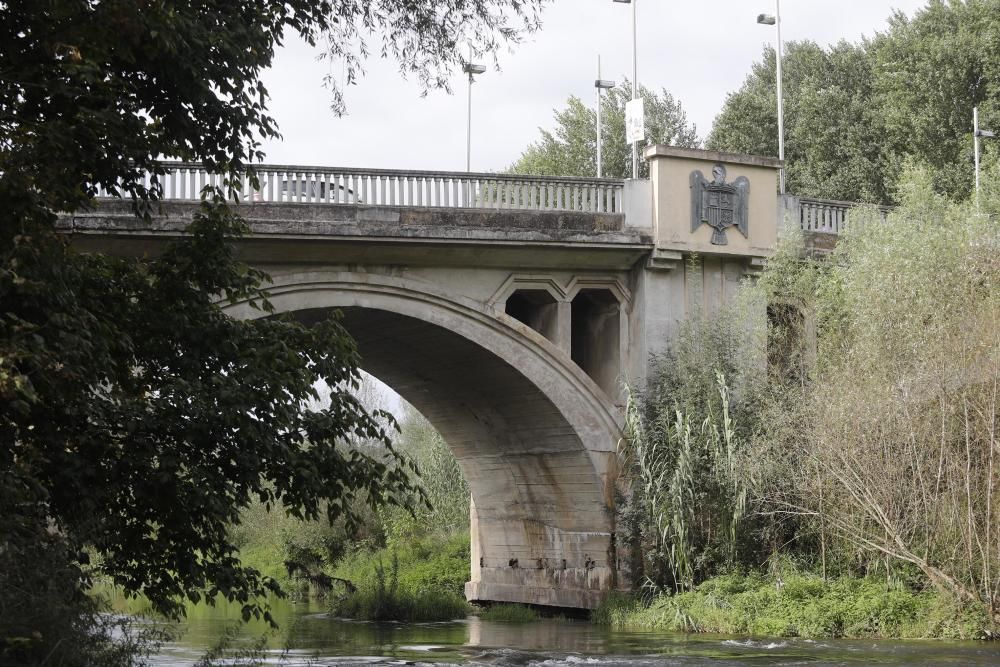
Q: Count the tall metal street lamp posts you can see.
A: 5